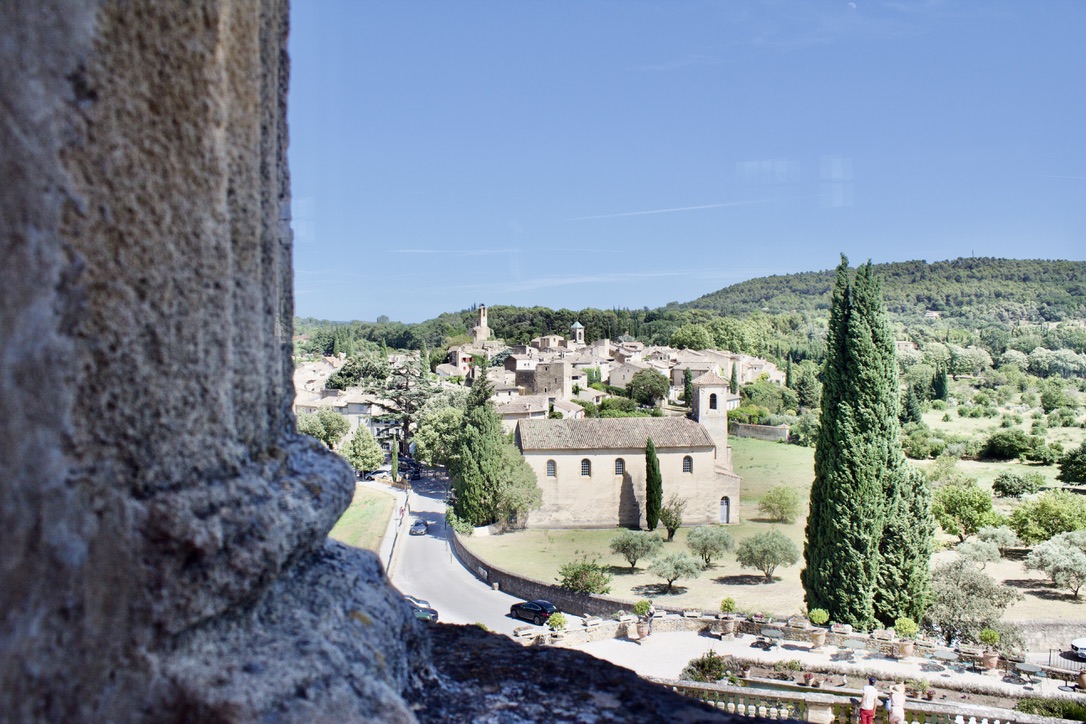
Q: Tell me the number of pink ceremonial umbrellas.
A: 0